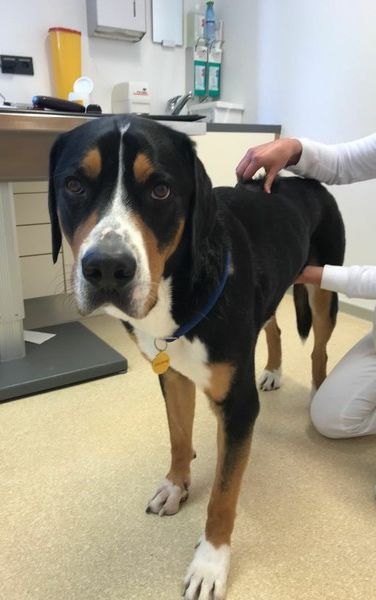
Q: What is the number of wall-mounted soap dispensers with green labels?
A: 2